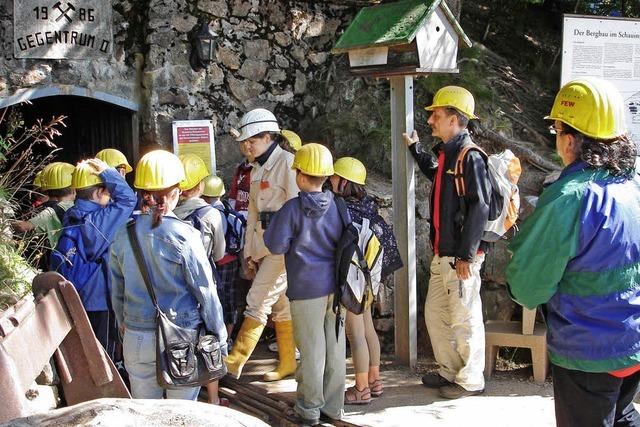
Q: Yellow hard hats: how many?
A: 12